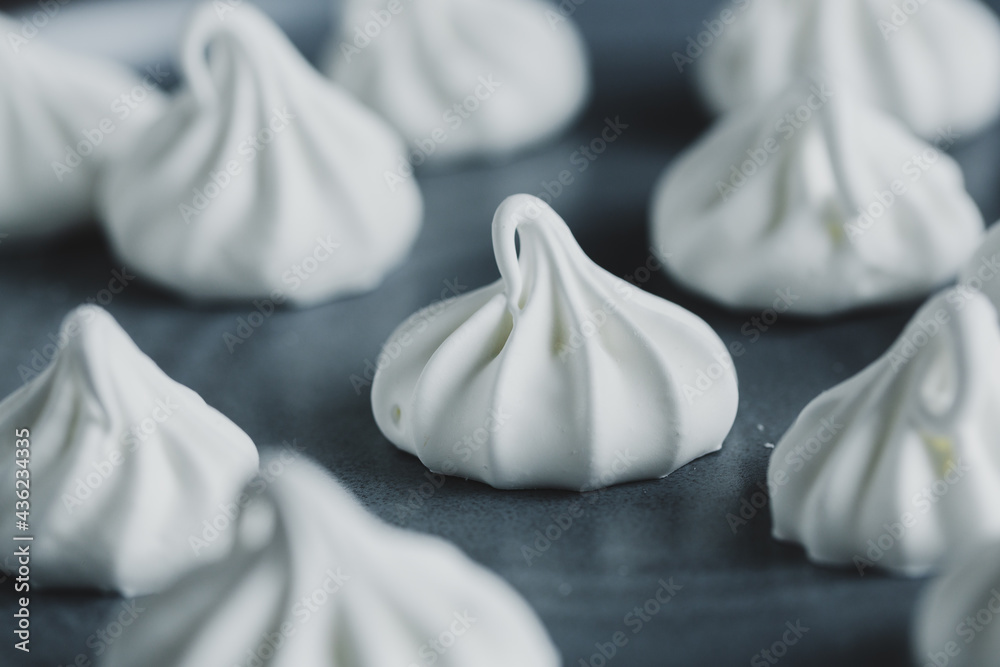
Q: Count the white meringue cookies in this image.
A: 11